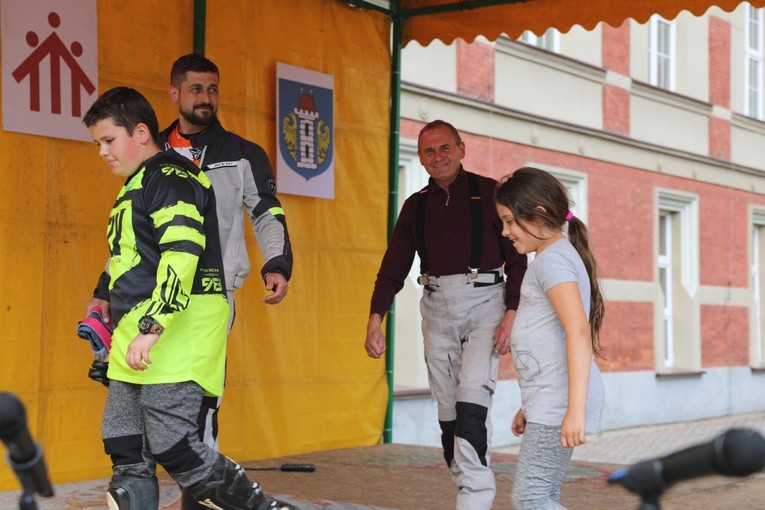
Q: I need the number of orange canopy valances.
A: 1